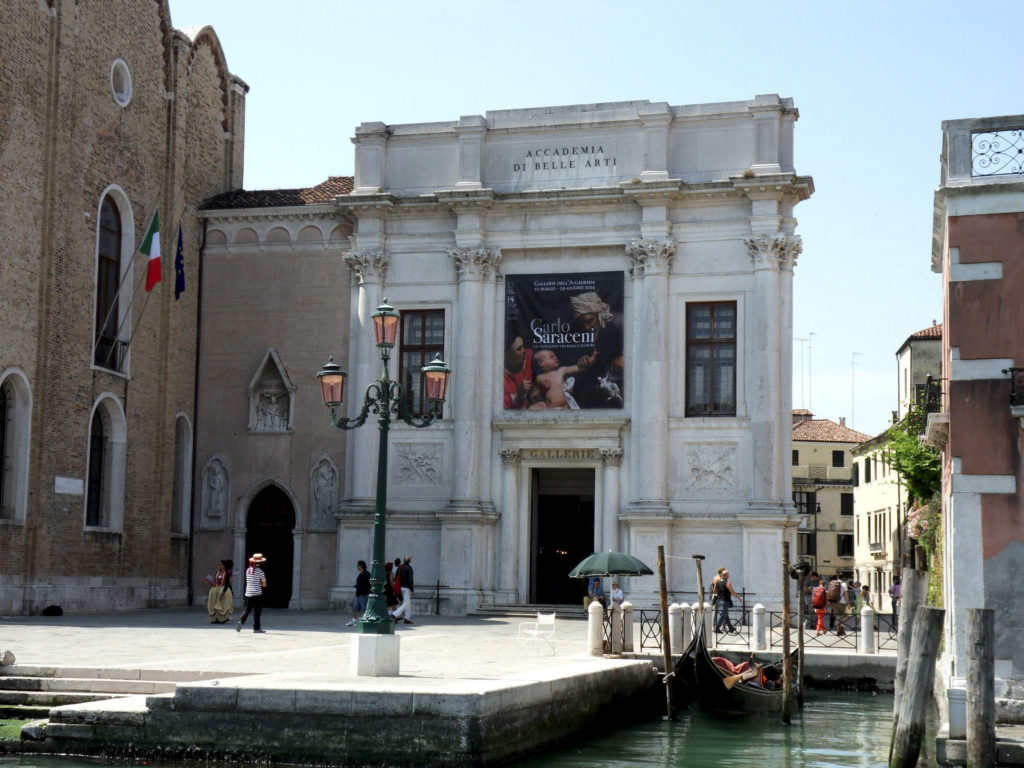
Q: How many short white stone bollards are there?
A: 9